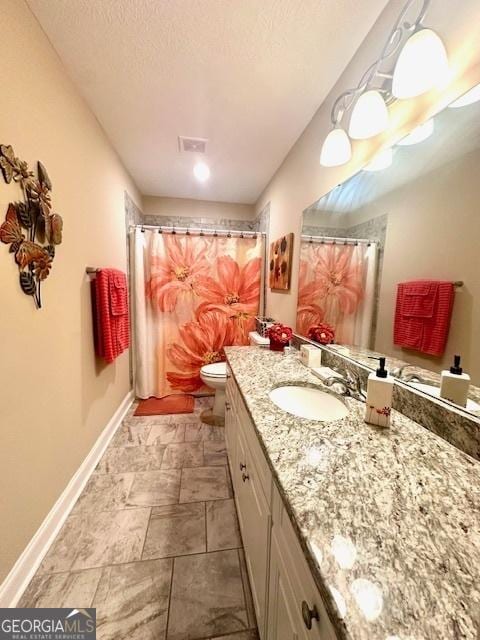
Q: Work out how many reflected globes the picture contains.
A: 3